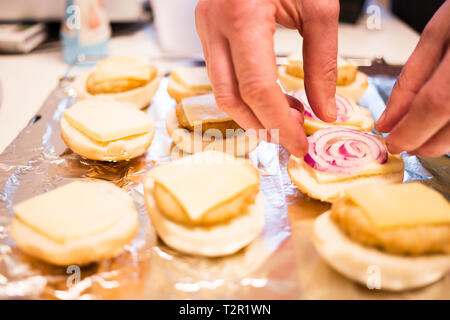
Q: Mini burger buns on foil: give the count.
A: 10